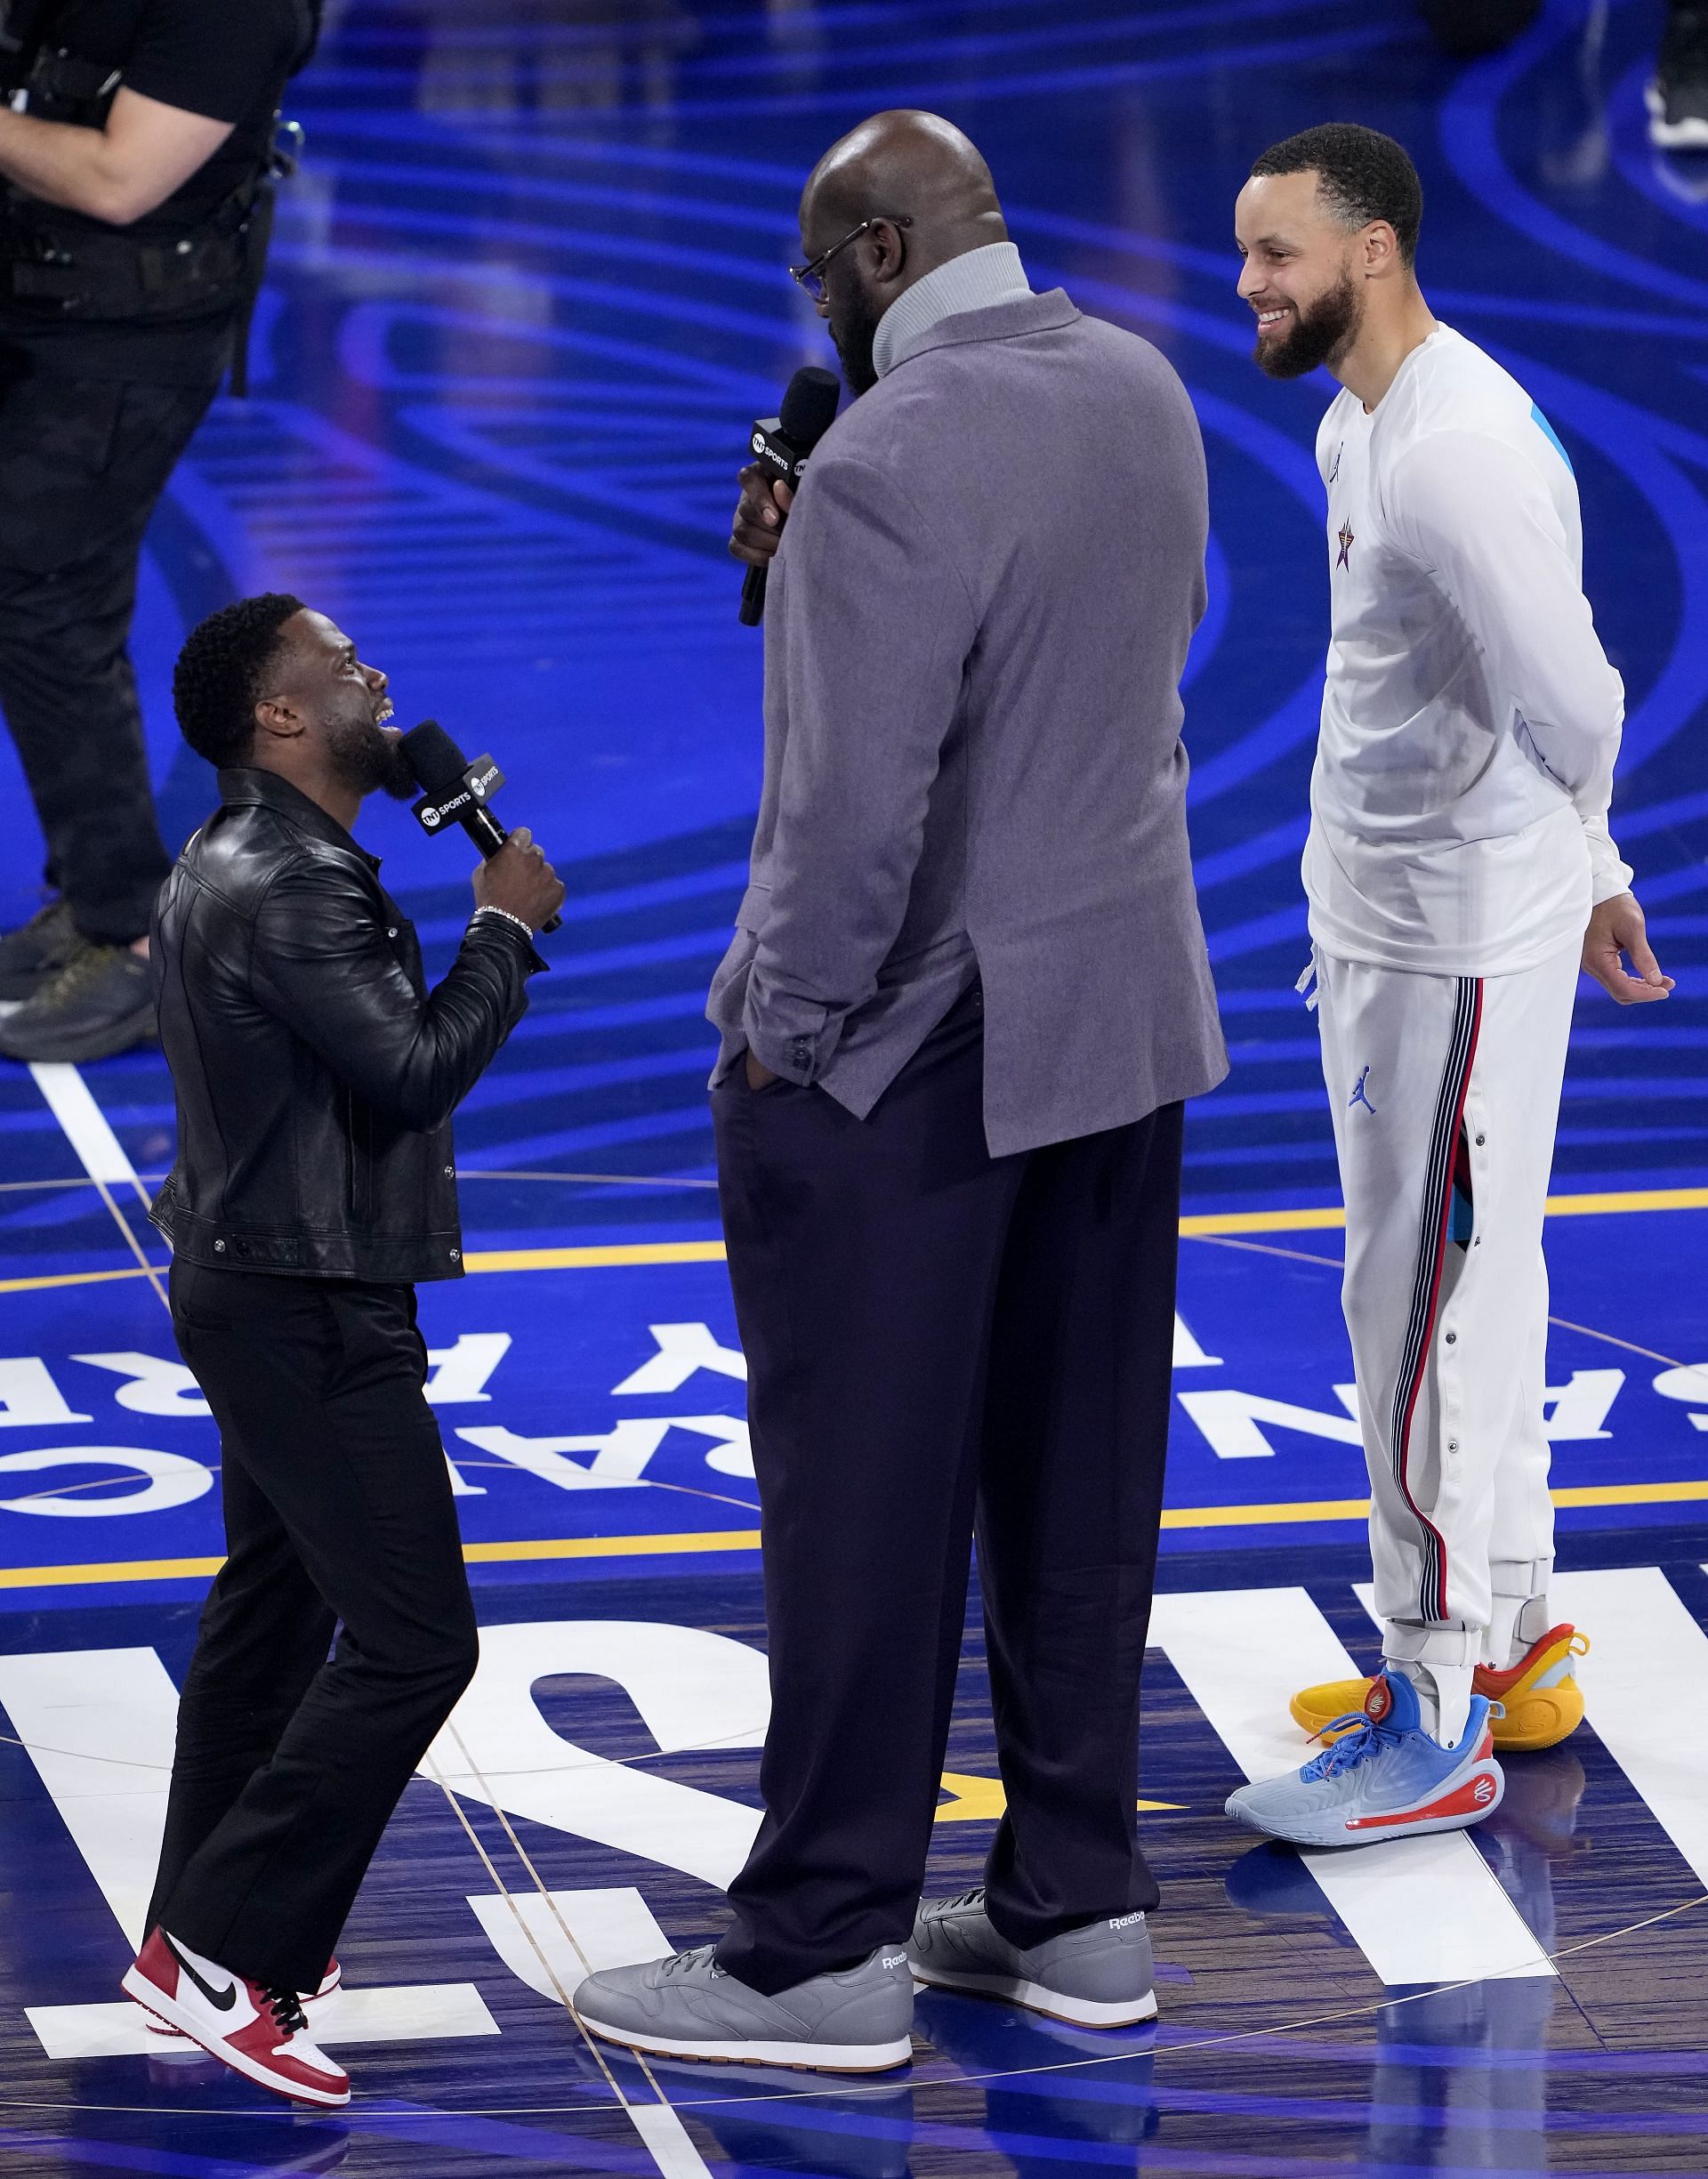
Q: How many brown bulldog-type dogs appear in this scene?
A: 0